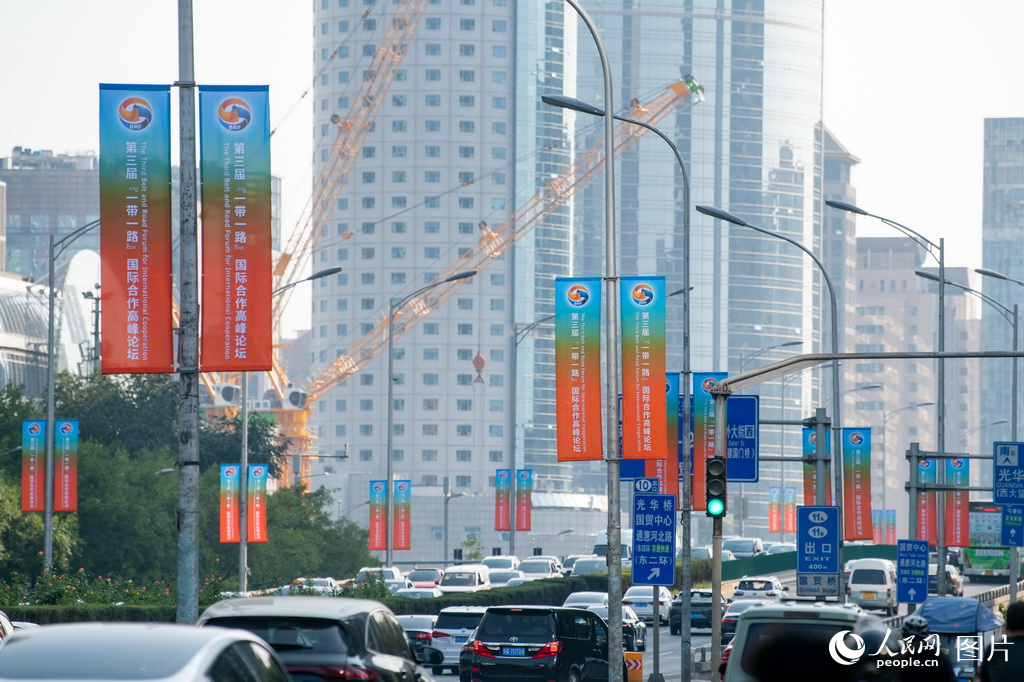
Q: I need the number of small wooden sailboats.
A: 0